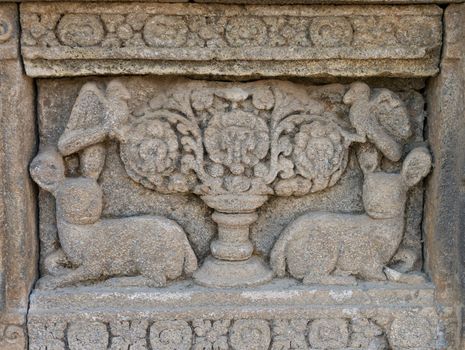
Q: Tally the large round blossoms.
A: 3